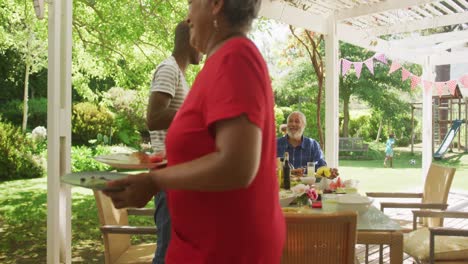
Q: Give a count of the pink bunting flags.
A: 11